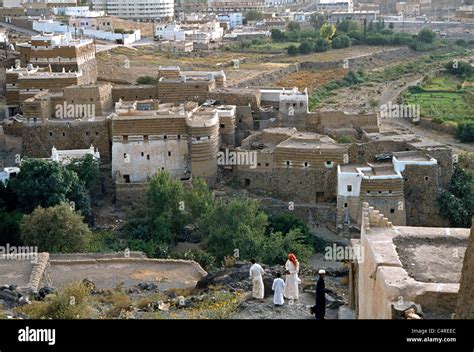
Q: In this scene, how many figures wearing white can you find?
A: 3